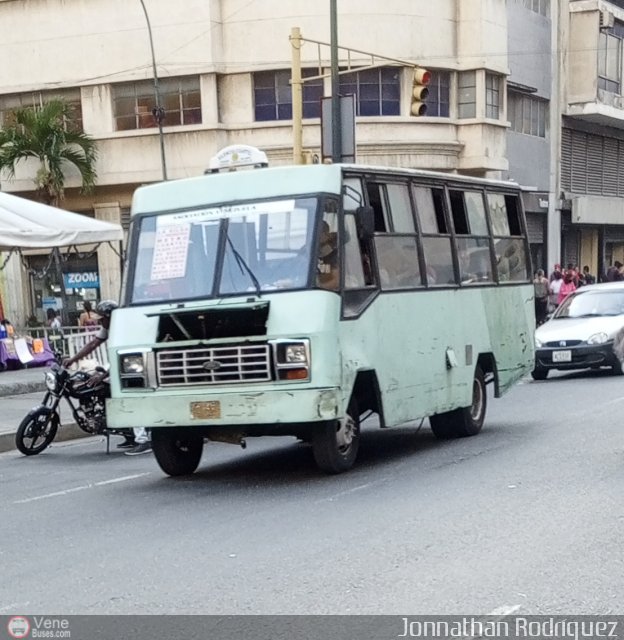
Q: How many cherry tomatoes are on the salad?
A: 0